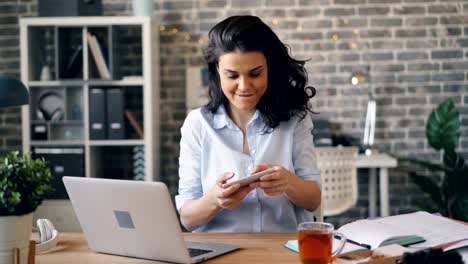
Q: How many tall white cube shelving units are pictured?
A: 1